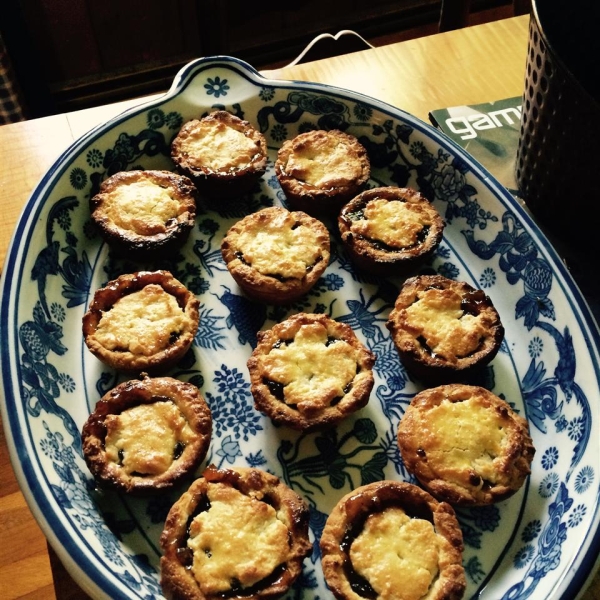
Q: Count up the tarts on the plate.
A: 12